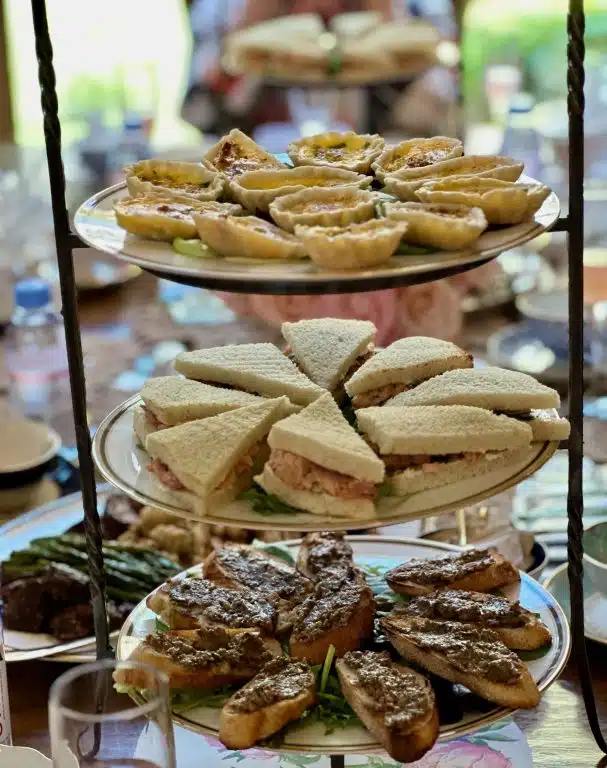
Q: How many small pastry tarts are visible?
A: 12